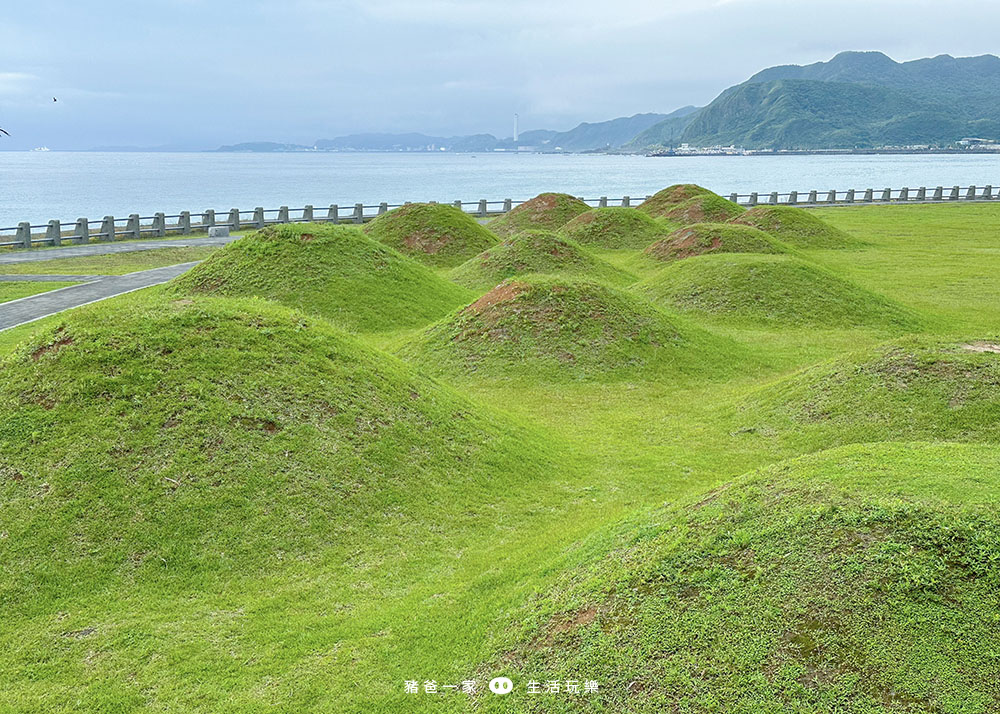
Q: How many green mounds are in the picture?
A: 14